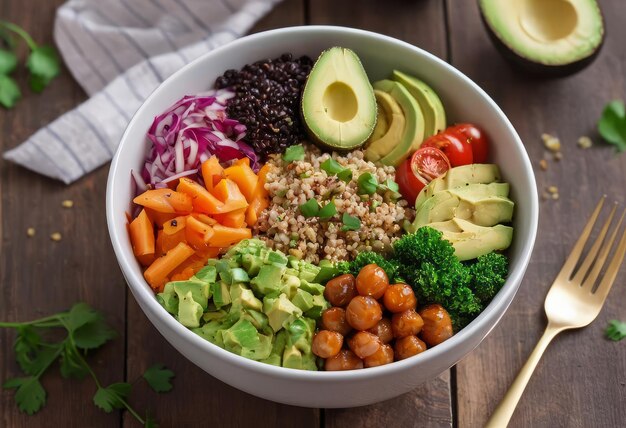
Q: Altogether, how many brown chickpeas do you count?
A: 13